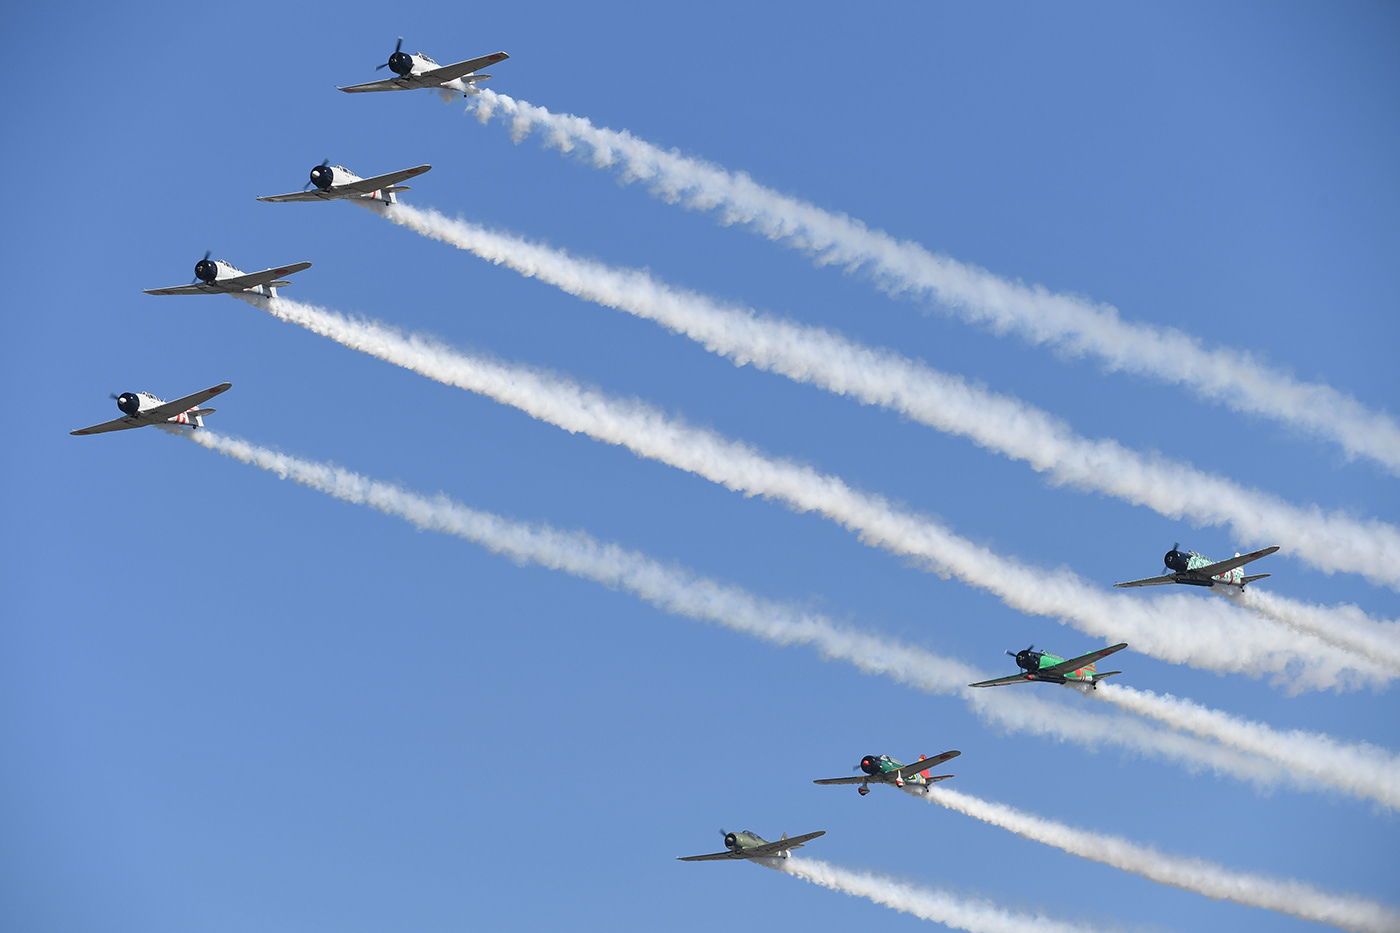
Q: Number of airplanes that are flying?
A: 8